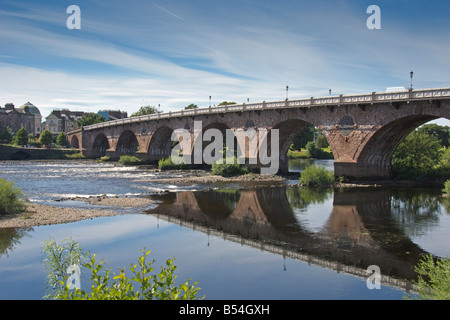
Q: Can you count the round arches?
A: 7